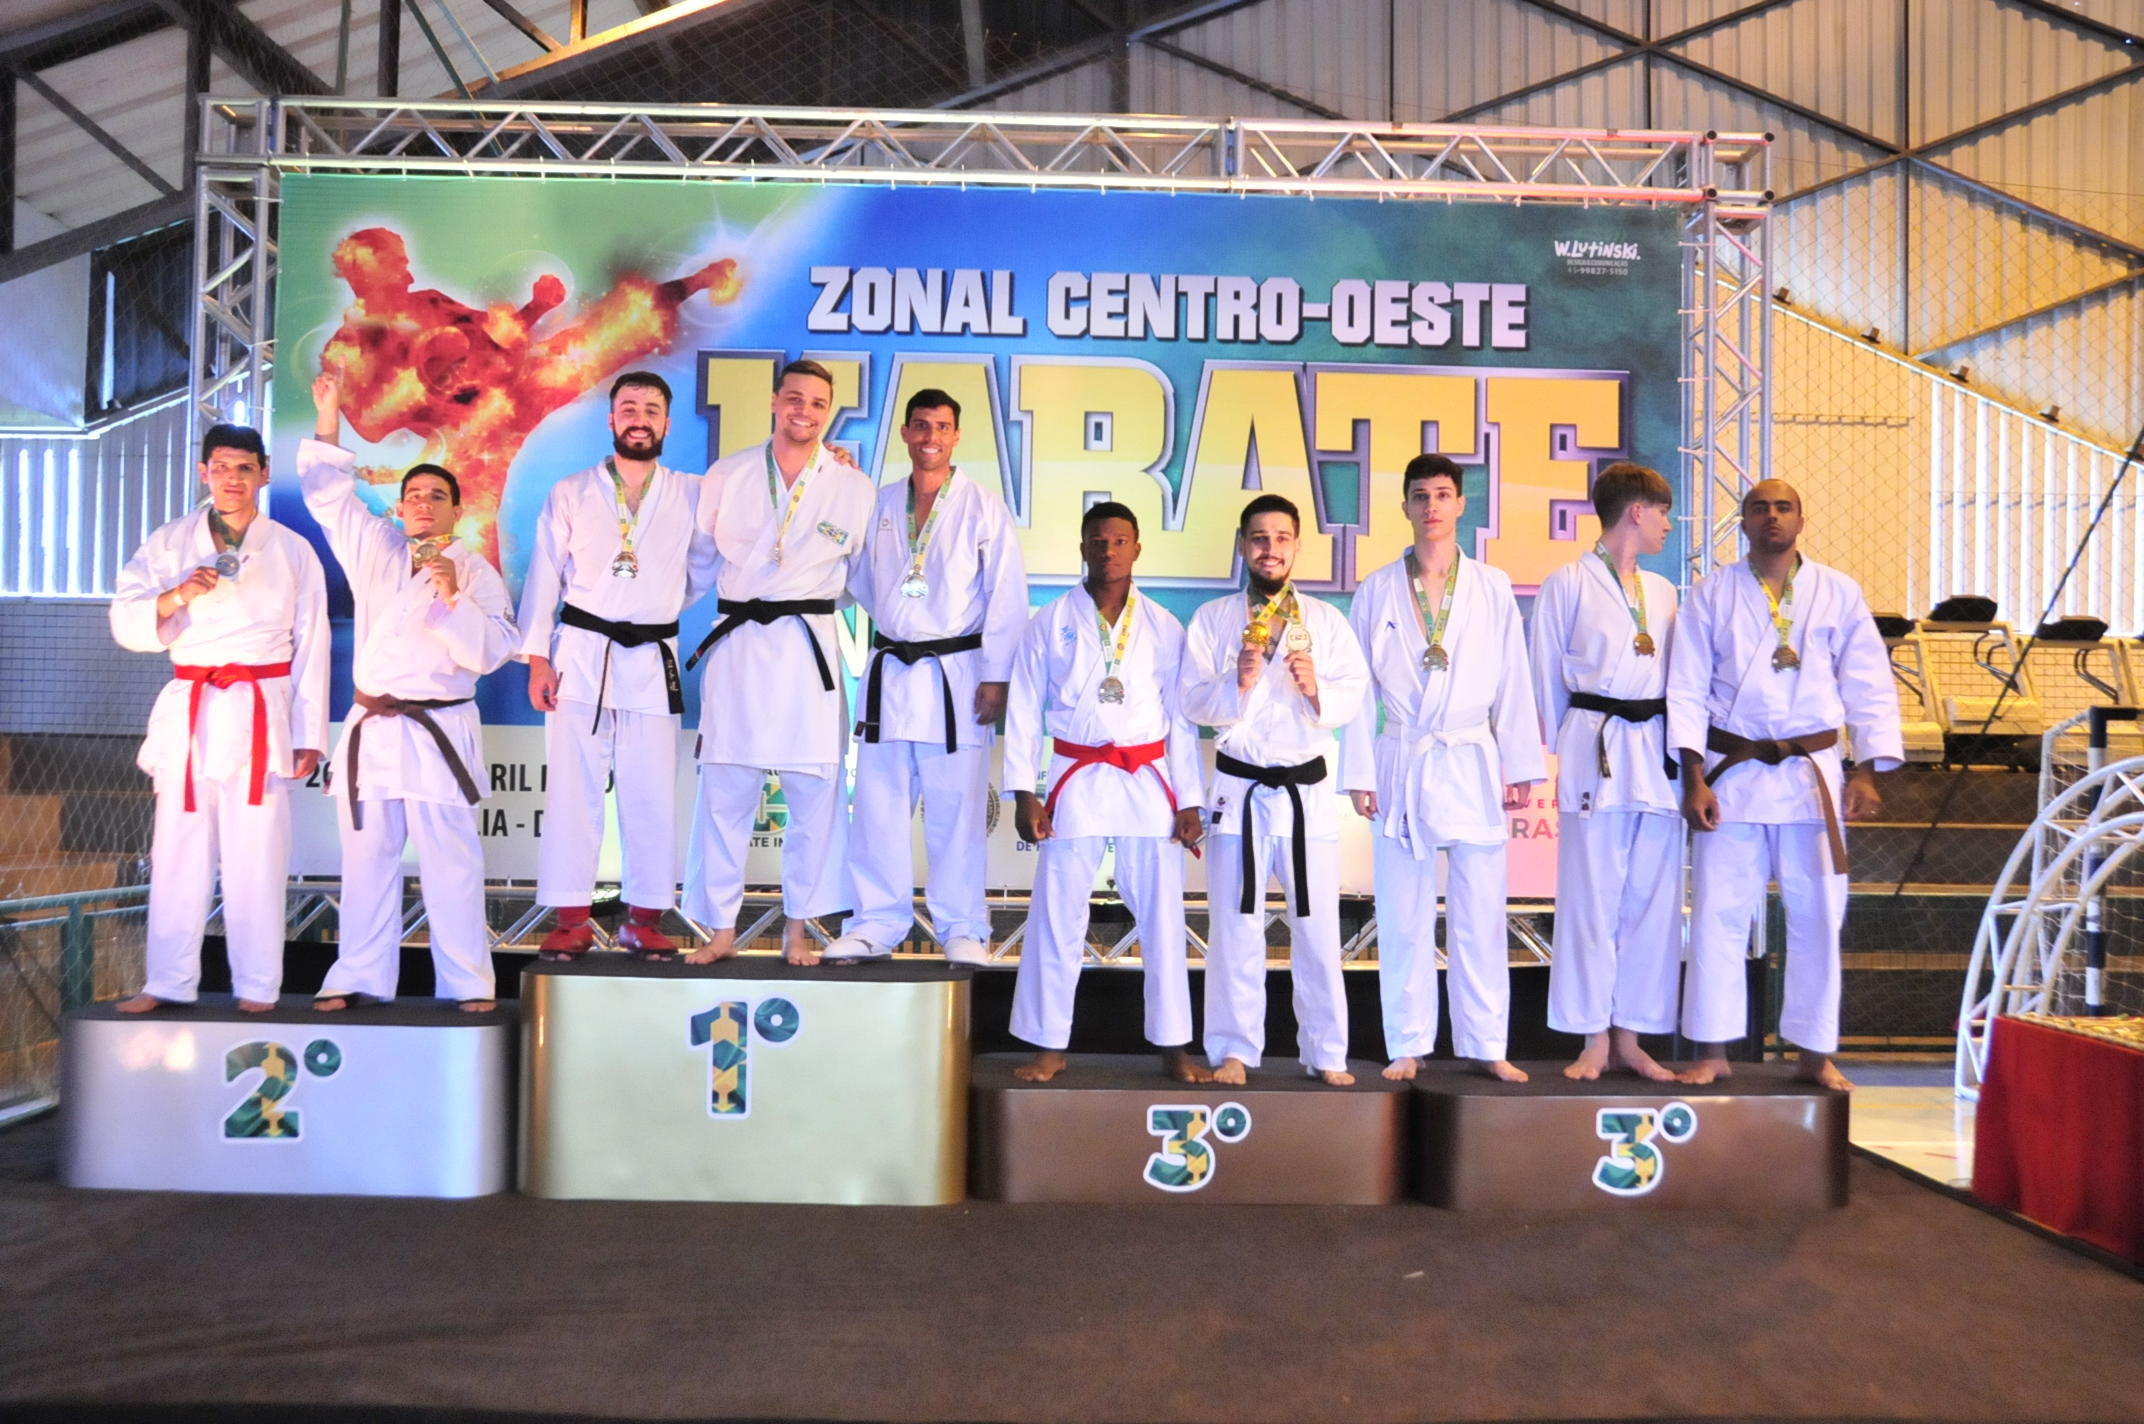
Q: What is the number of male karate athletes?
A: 10